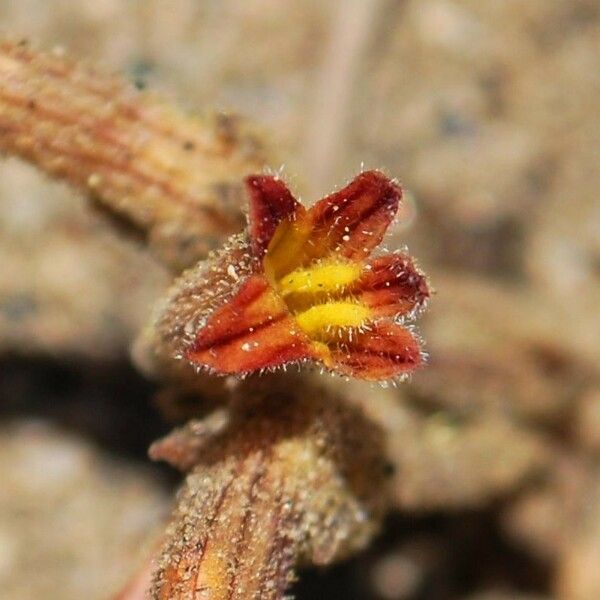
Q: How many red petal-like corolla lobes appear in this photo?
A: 5